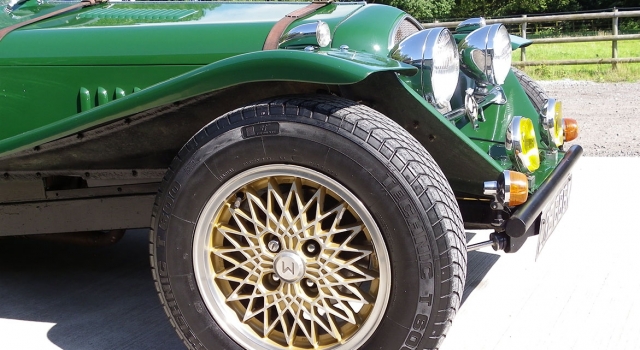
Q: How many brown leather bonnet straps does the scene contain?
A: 2